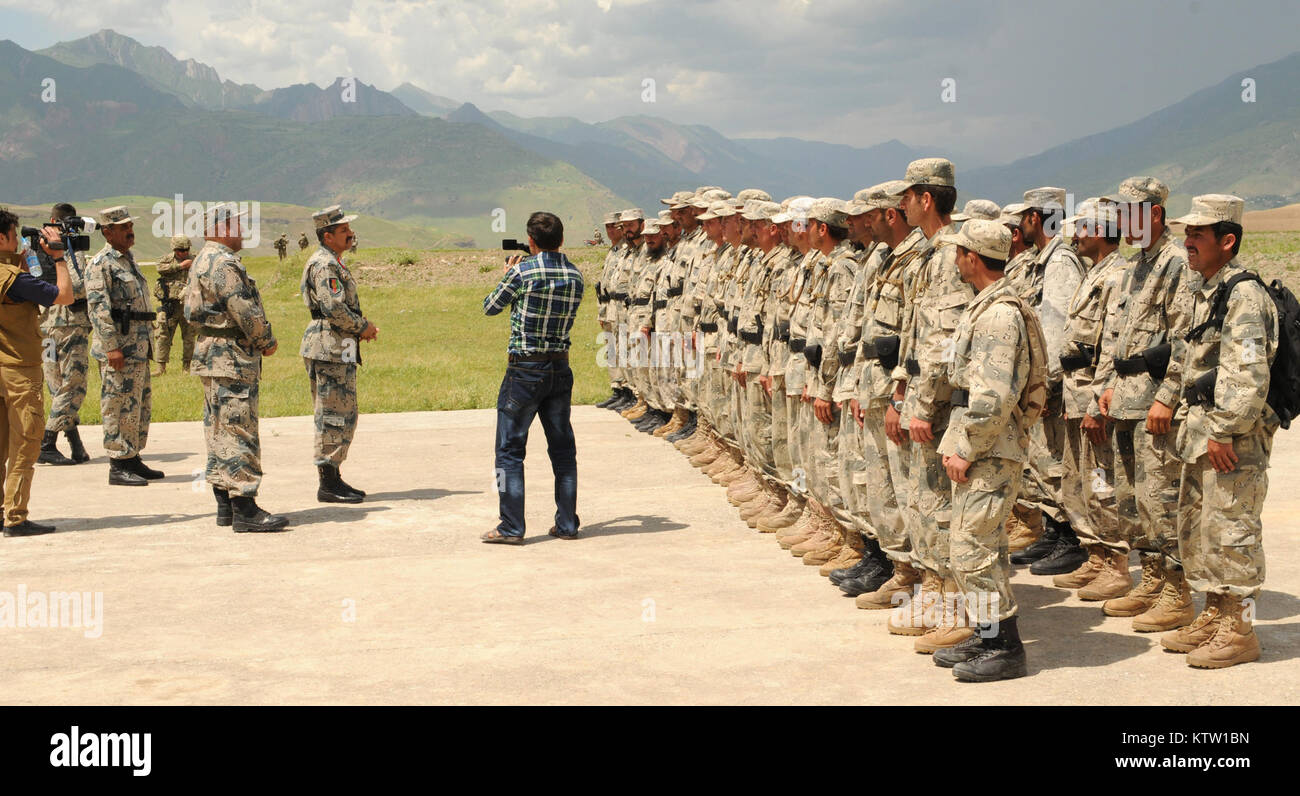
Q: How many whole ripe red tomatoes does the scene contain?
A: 0